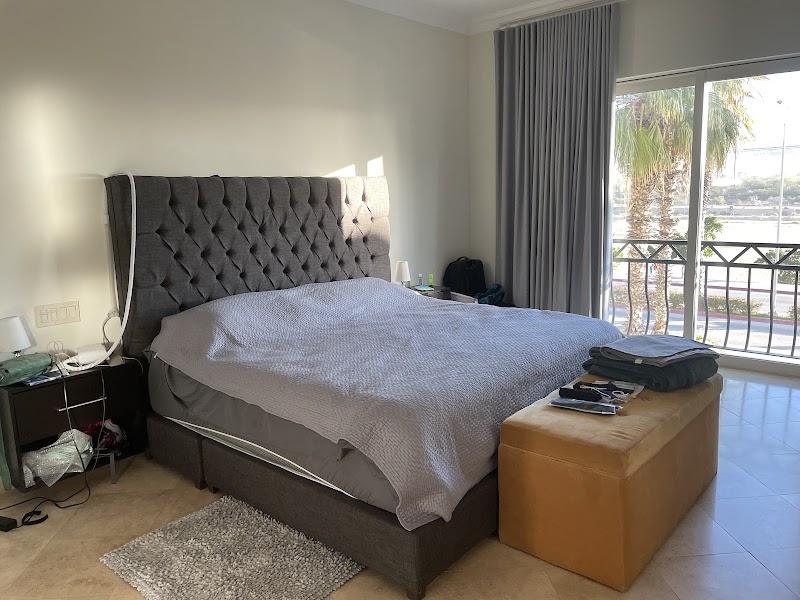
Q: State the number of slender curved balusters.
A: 9